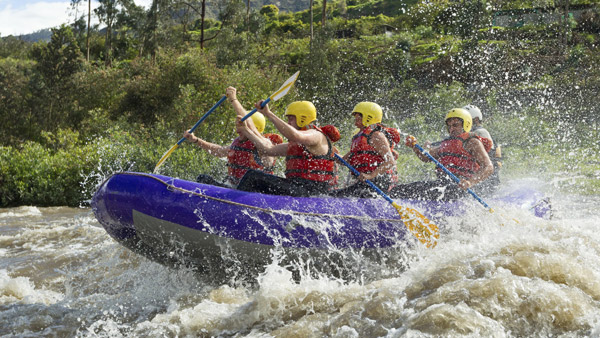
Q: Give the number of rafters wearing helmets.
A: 5